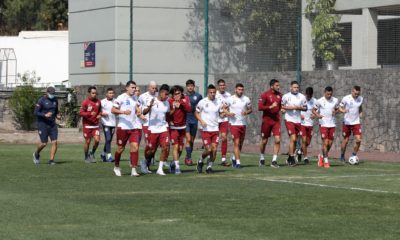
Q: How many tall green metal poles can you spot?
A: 3